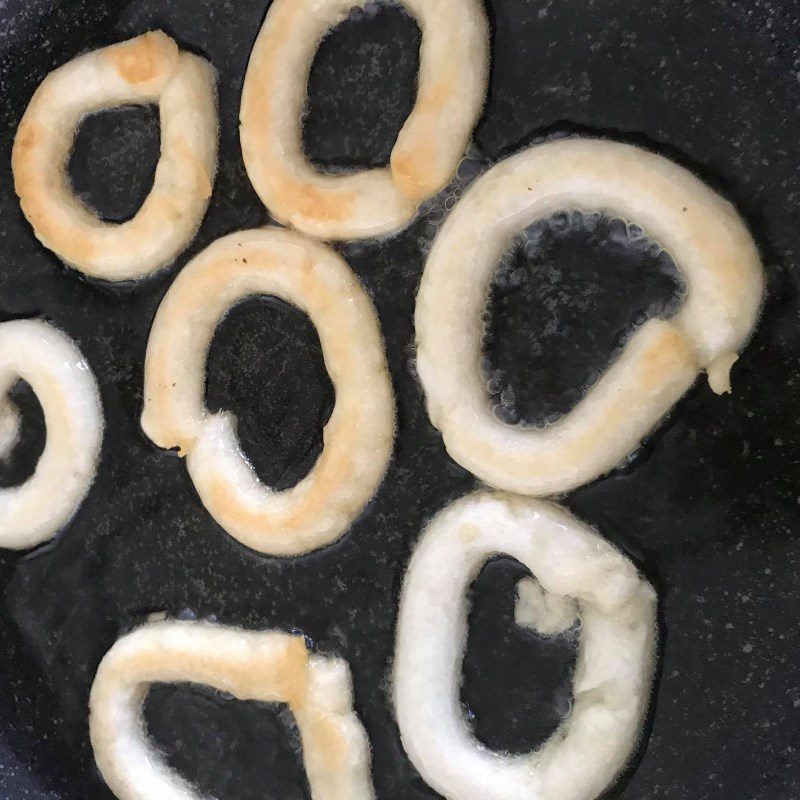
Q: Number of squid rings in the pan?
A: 7